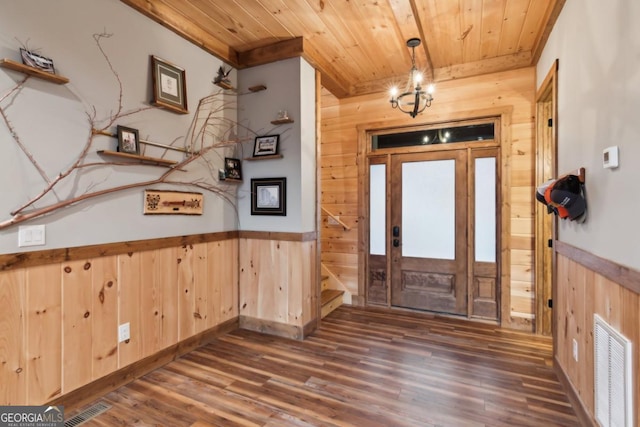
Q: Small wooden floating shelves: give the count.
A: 8